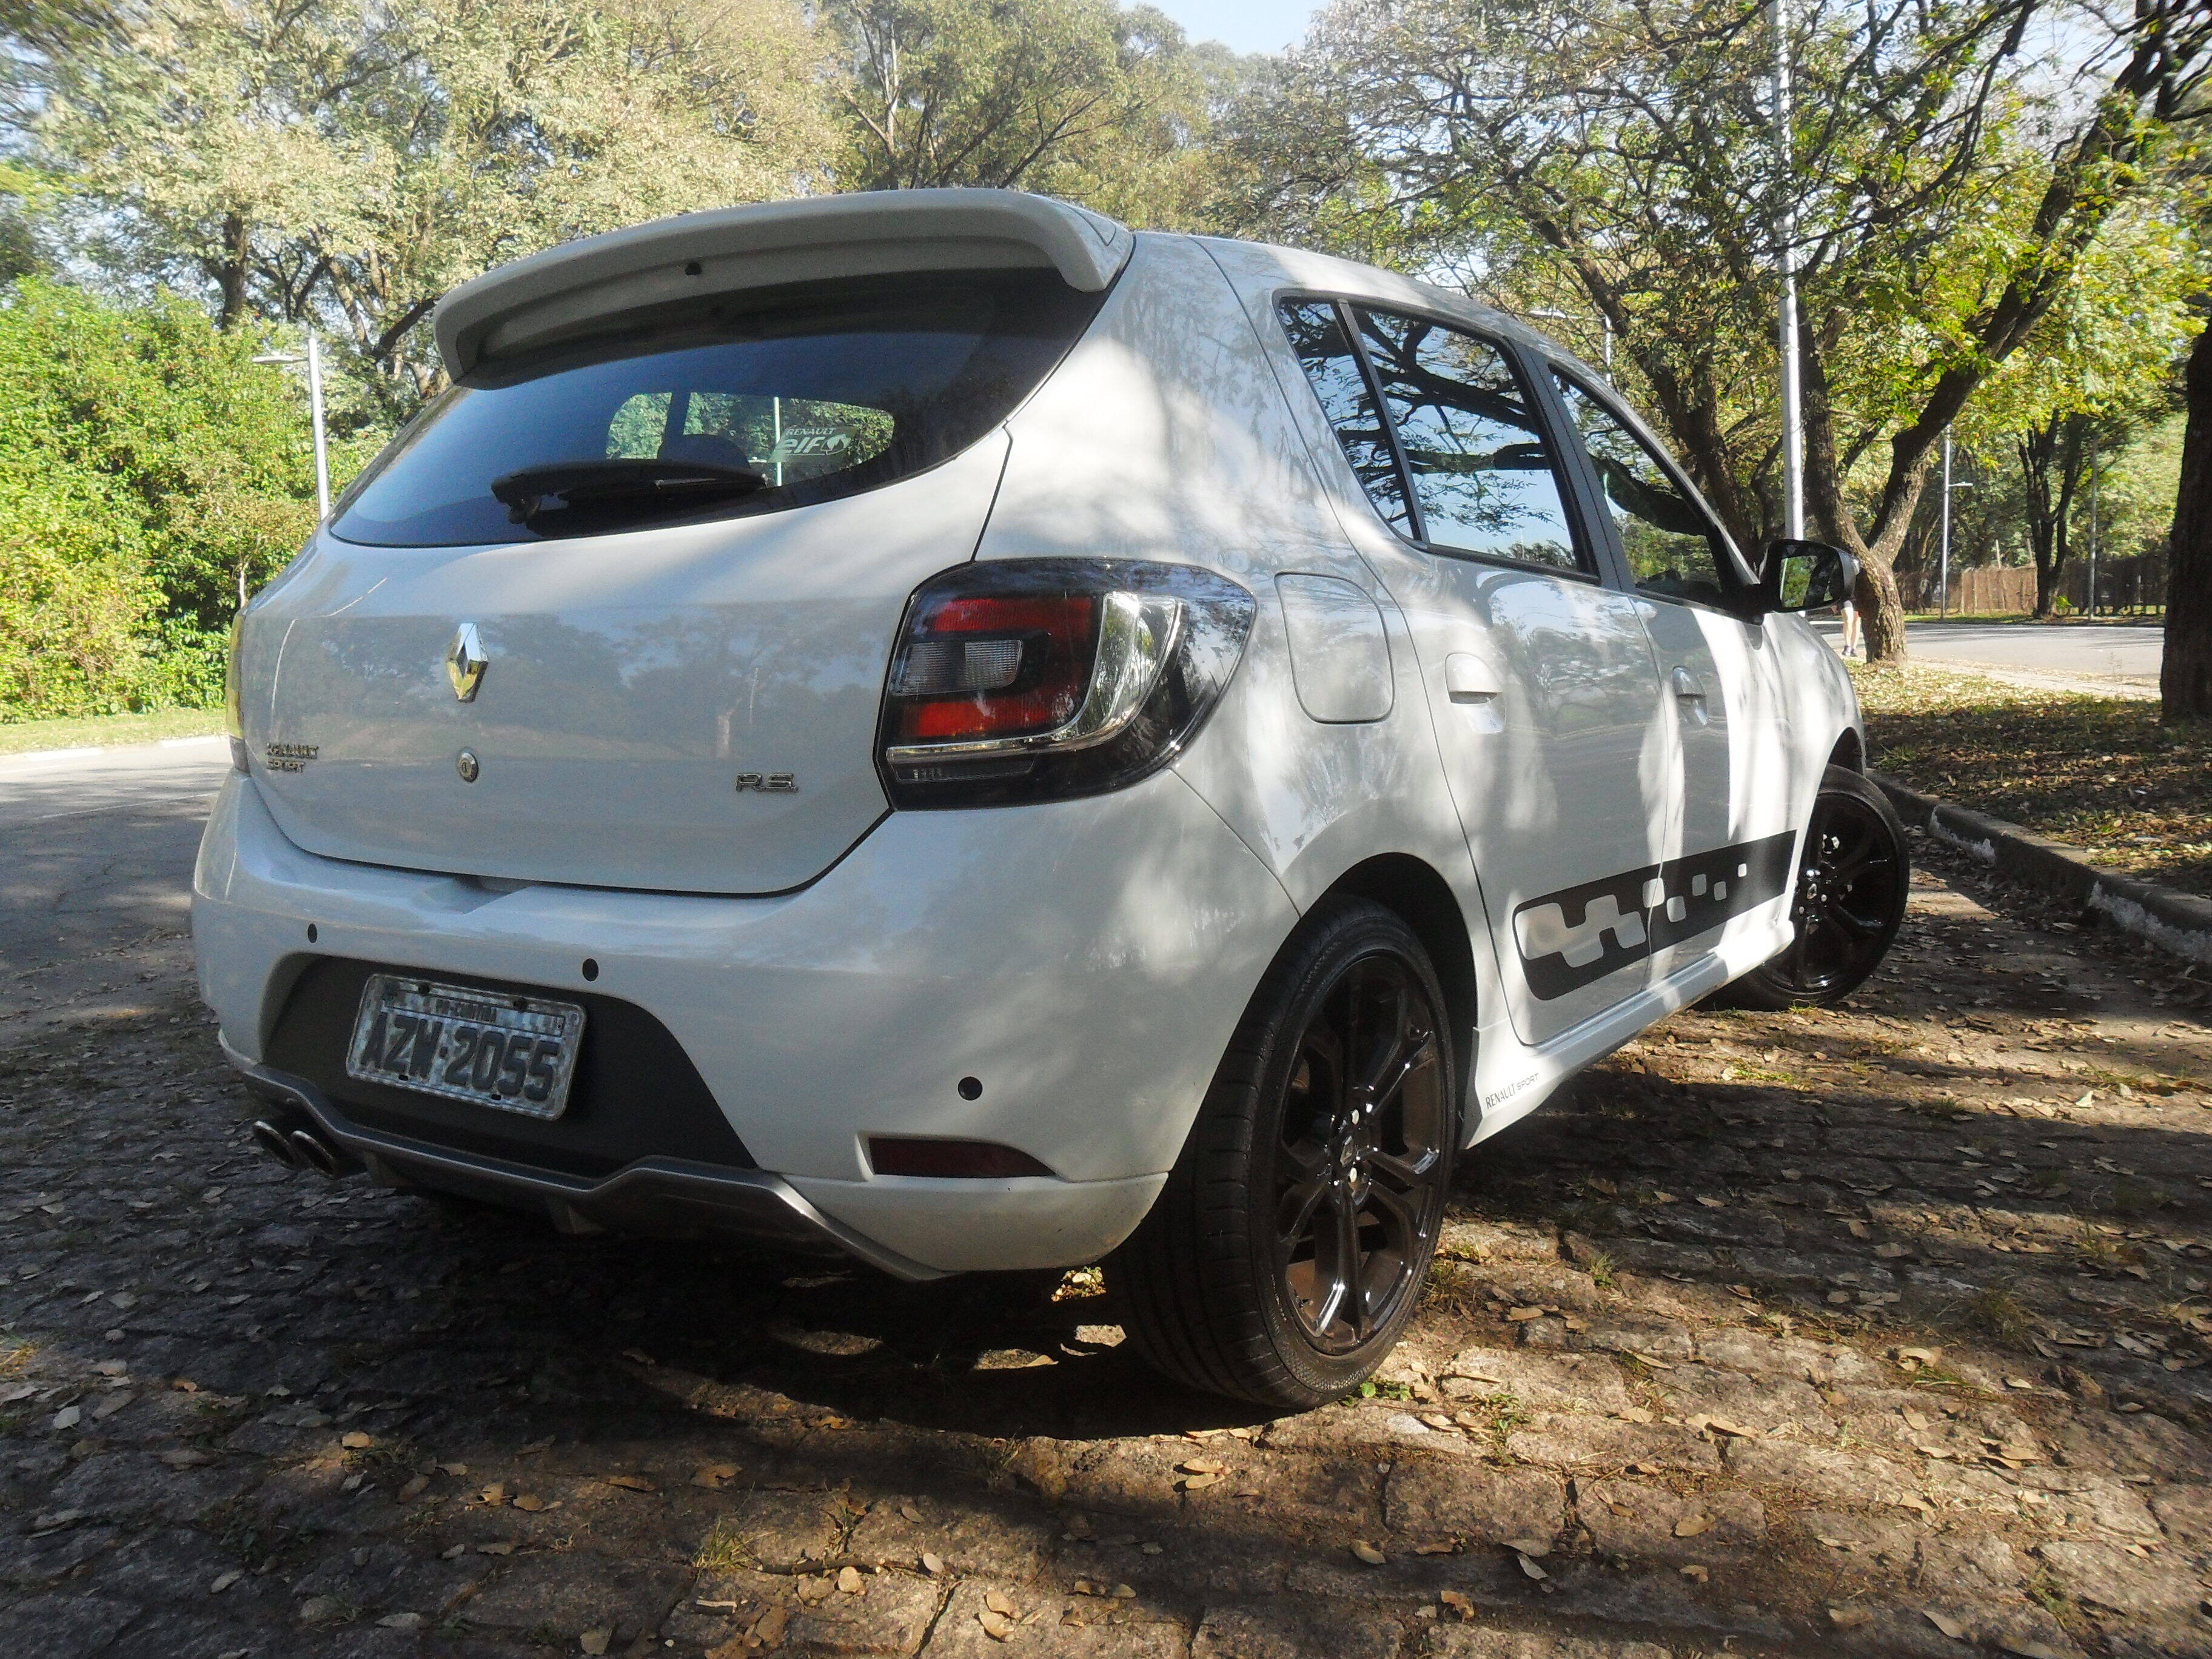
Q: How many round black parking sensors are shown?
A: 3